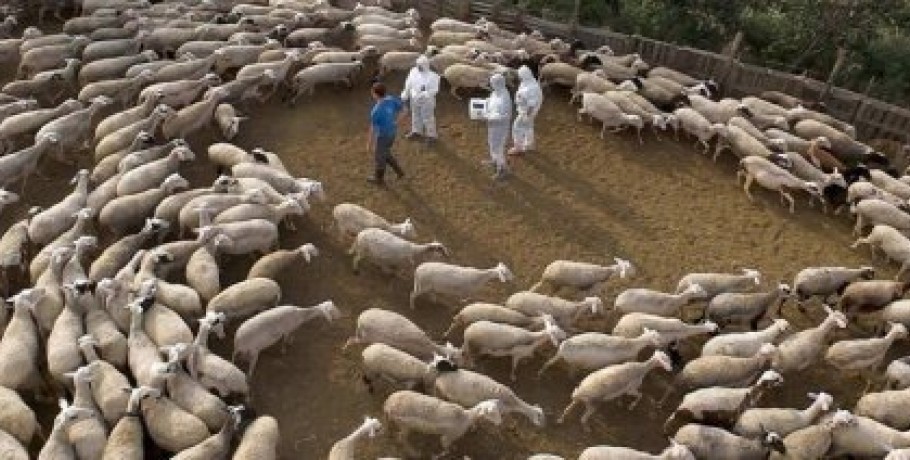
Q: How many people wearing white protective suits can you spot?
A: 3